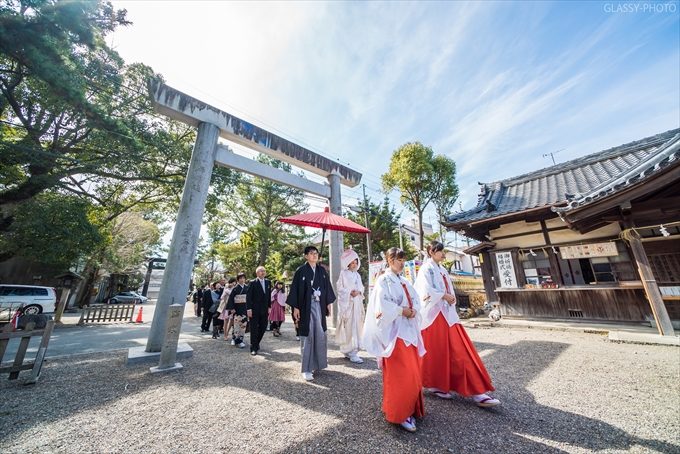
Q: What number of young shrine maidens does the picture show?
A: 2